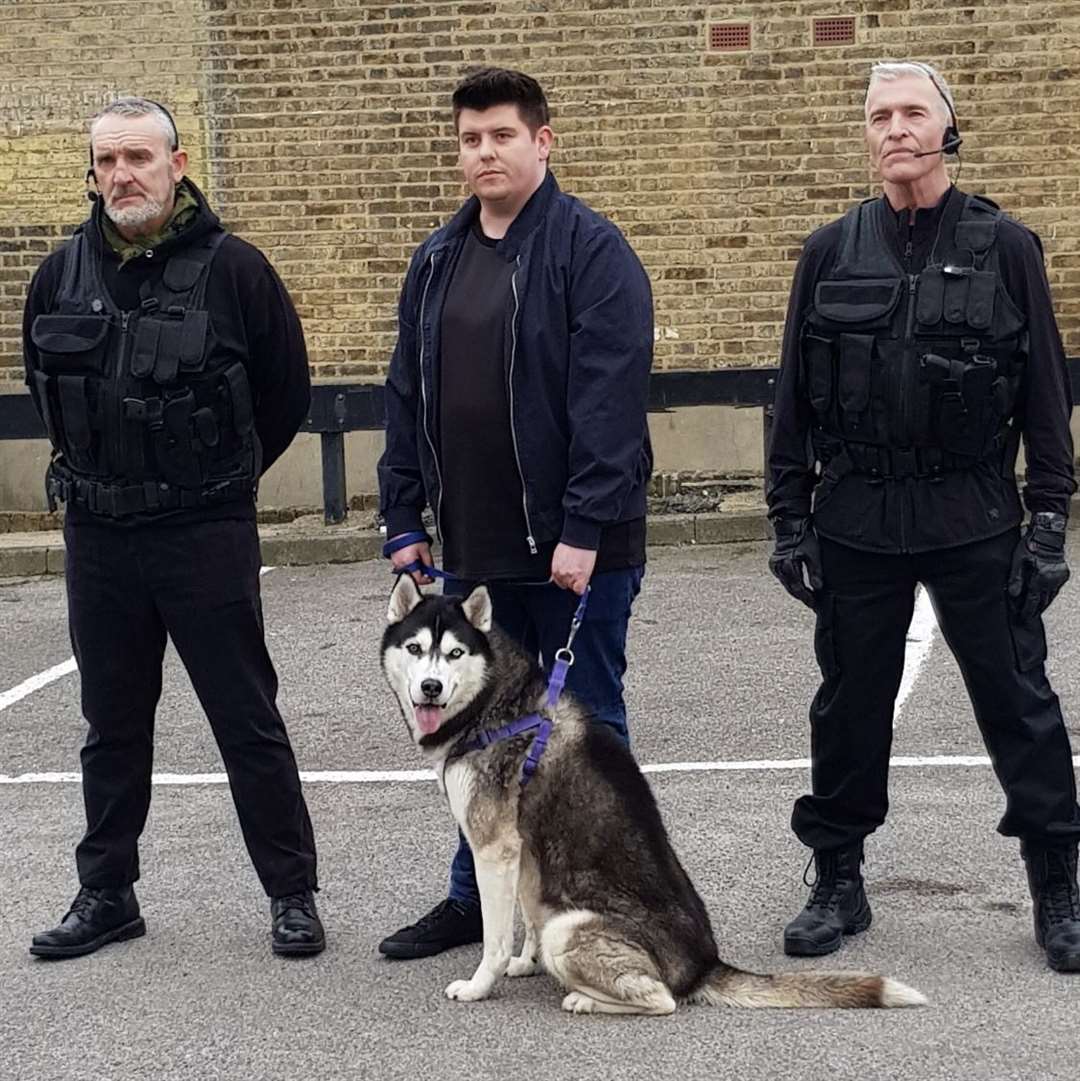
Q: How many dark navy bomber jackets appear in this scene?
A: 1